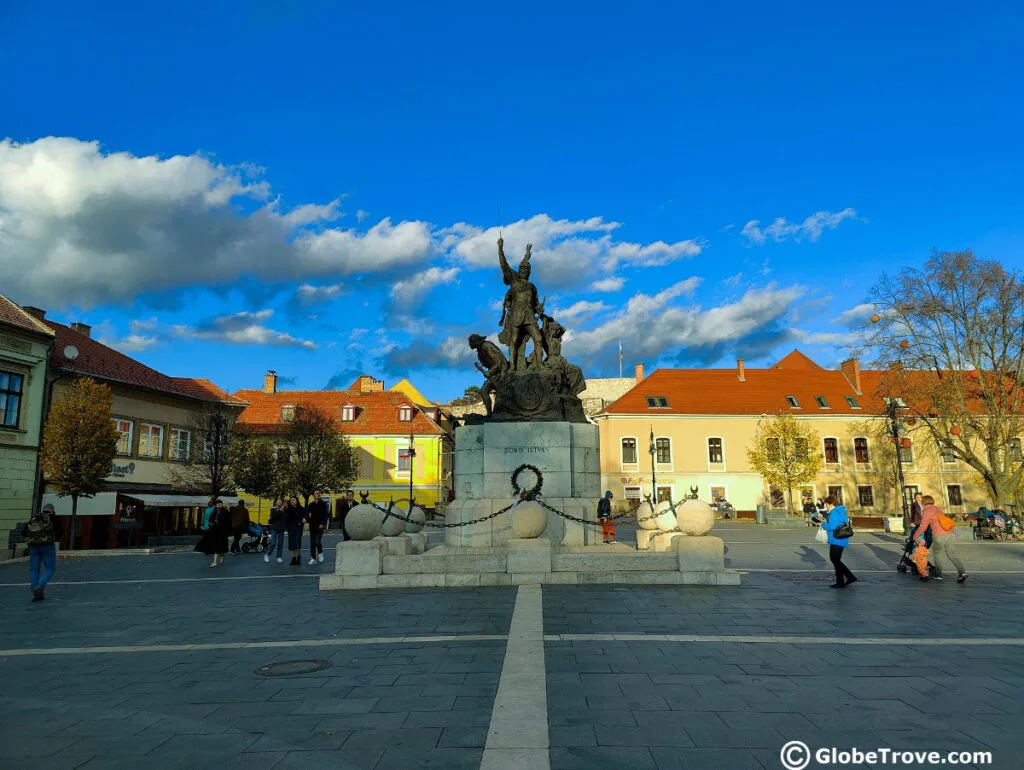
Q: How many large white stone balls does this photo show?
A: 7